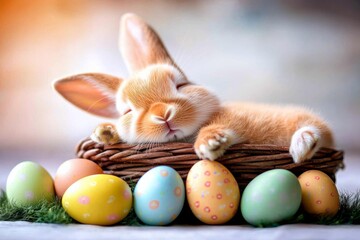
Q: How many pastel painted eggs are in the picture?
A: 7